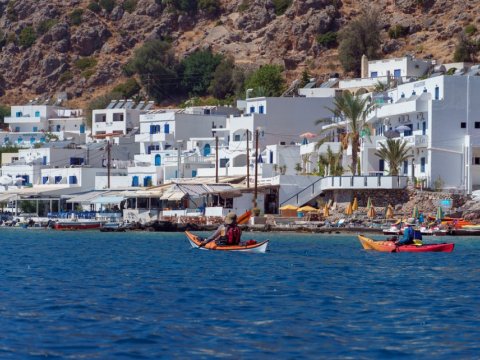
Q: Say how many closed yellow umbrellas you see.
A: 5